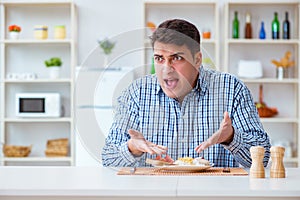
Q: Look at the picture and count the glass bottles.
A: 5